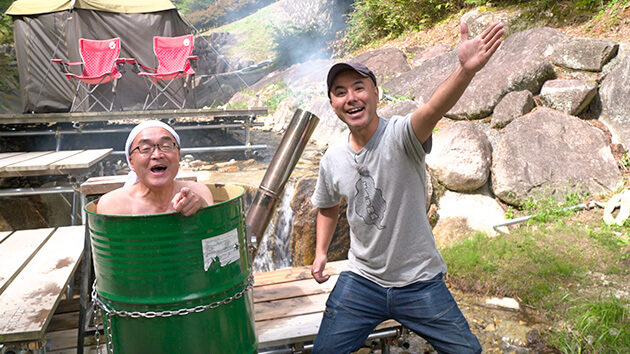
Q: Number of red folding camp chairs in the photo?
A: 2